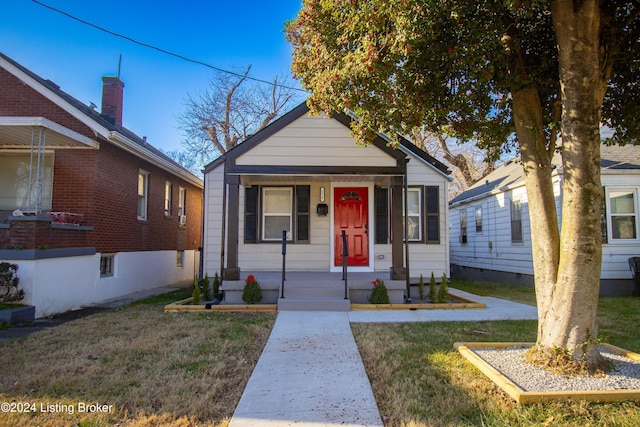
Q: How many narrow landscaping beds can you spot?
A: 2